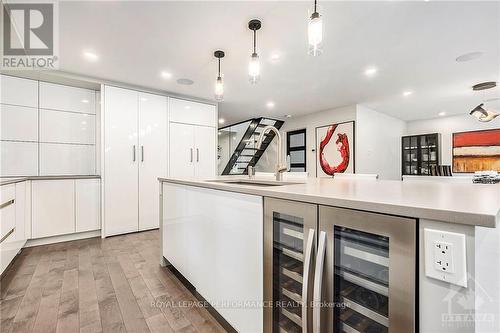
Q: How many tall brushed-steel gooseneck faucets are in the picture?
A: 1